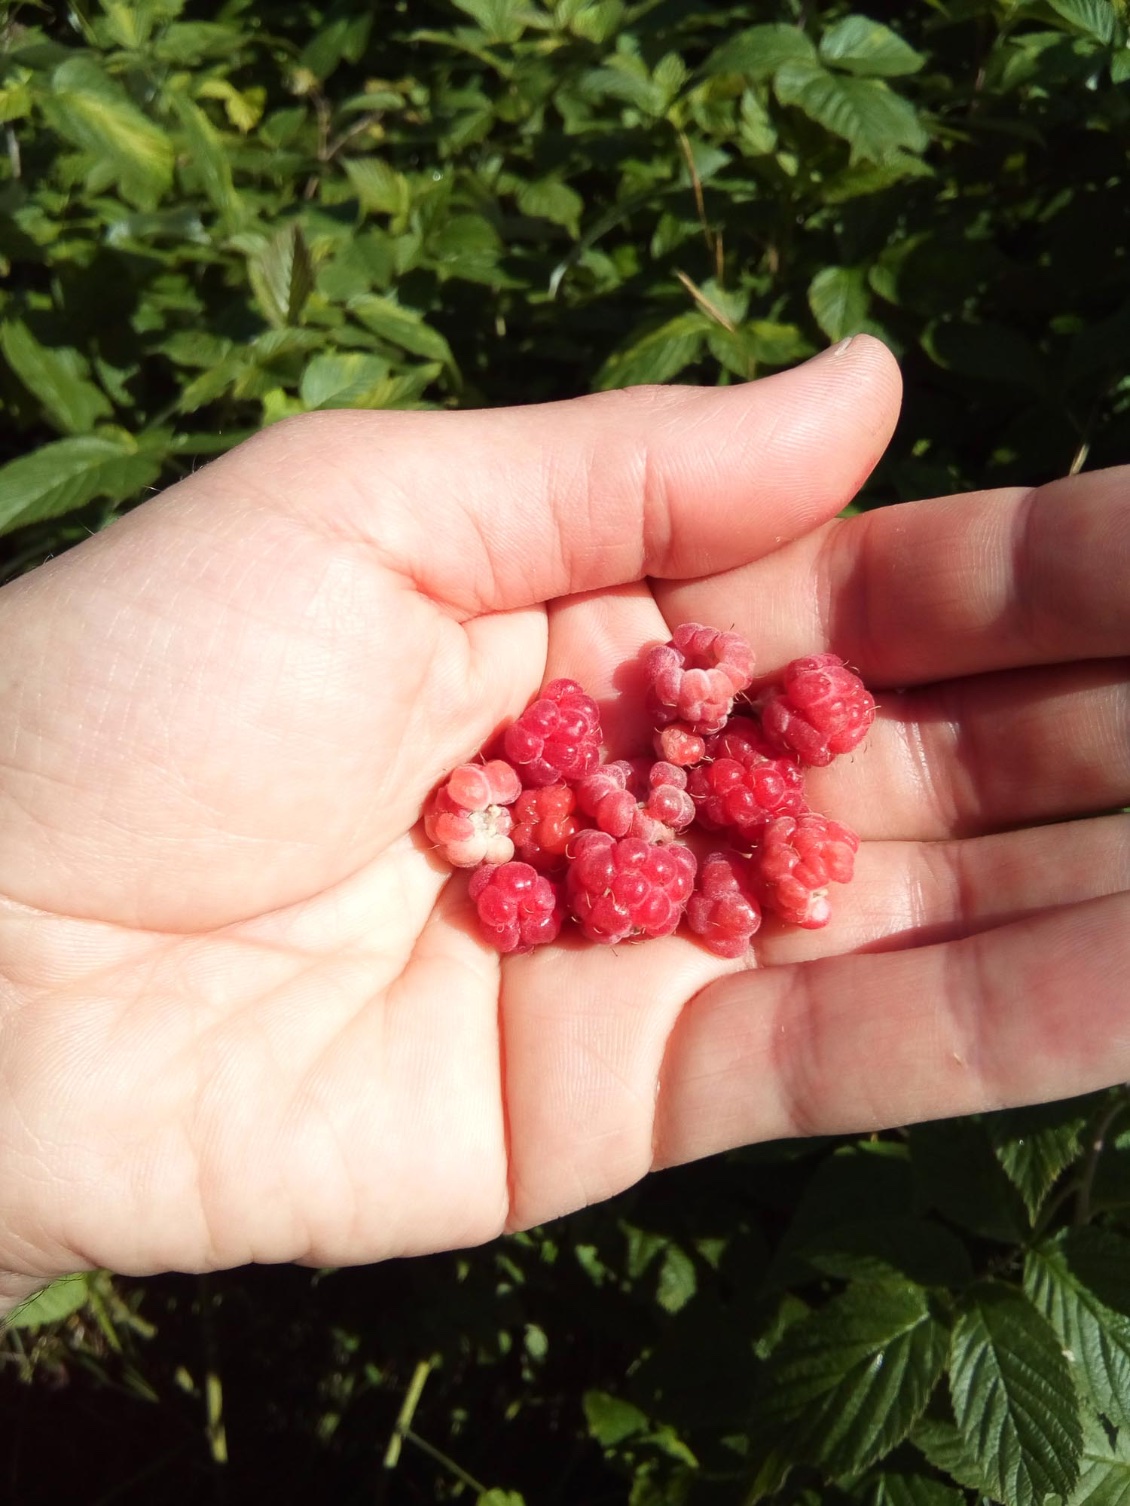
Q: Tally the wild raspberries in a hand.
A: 11